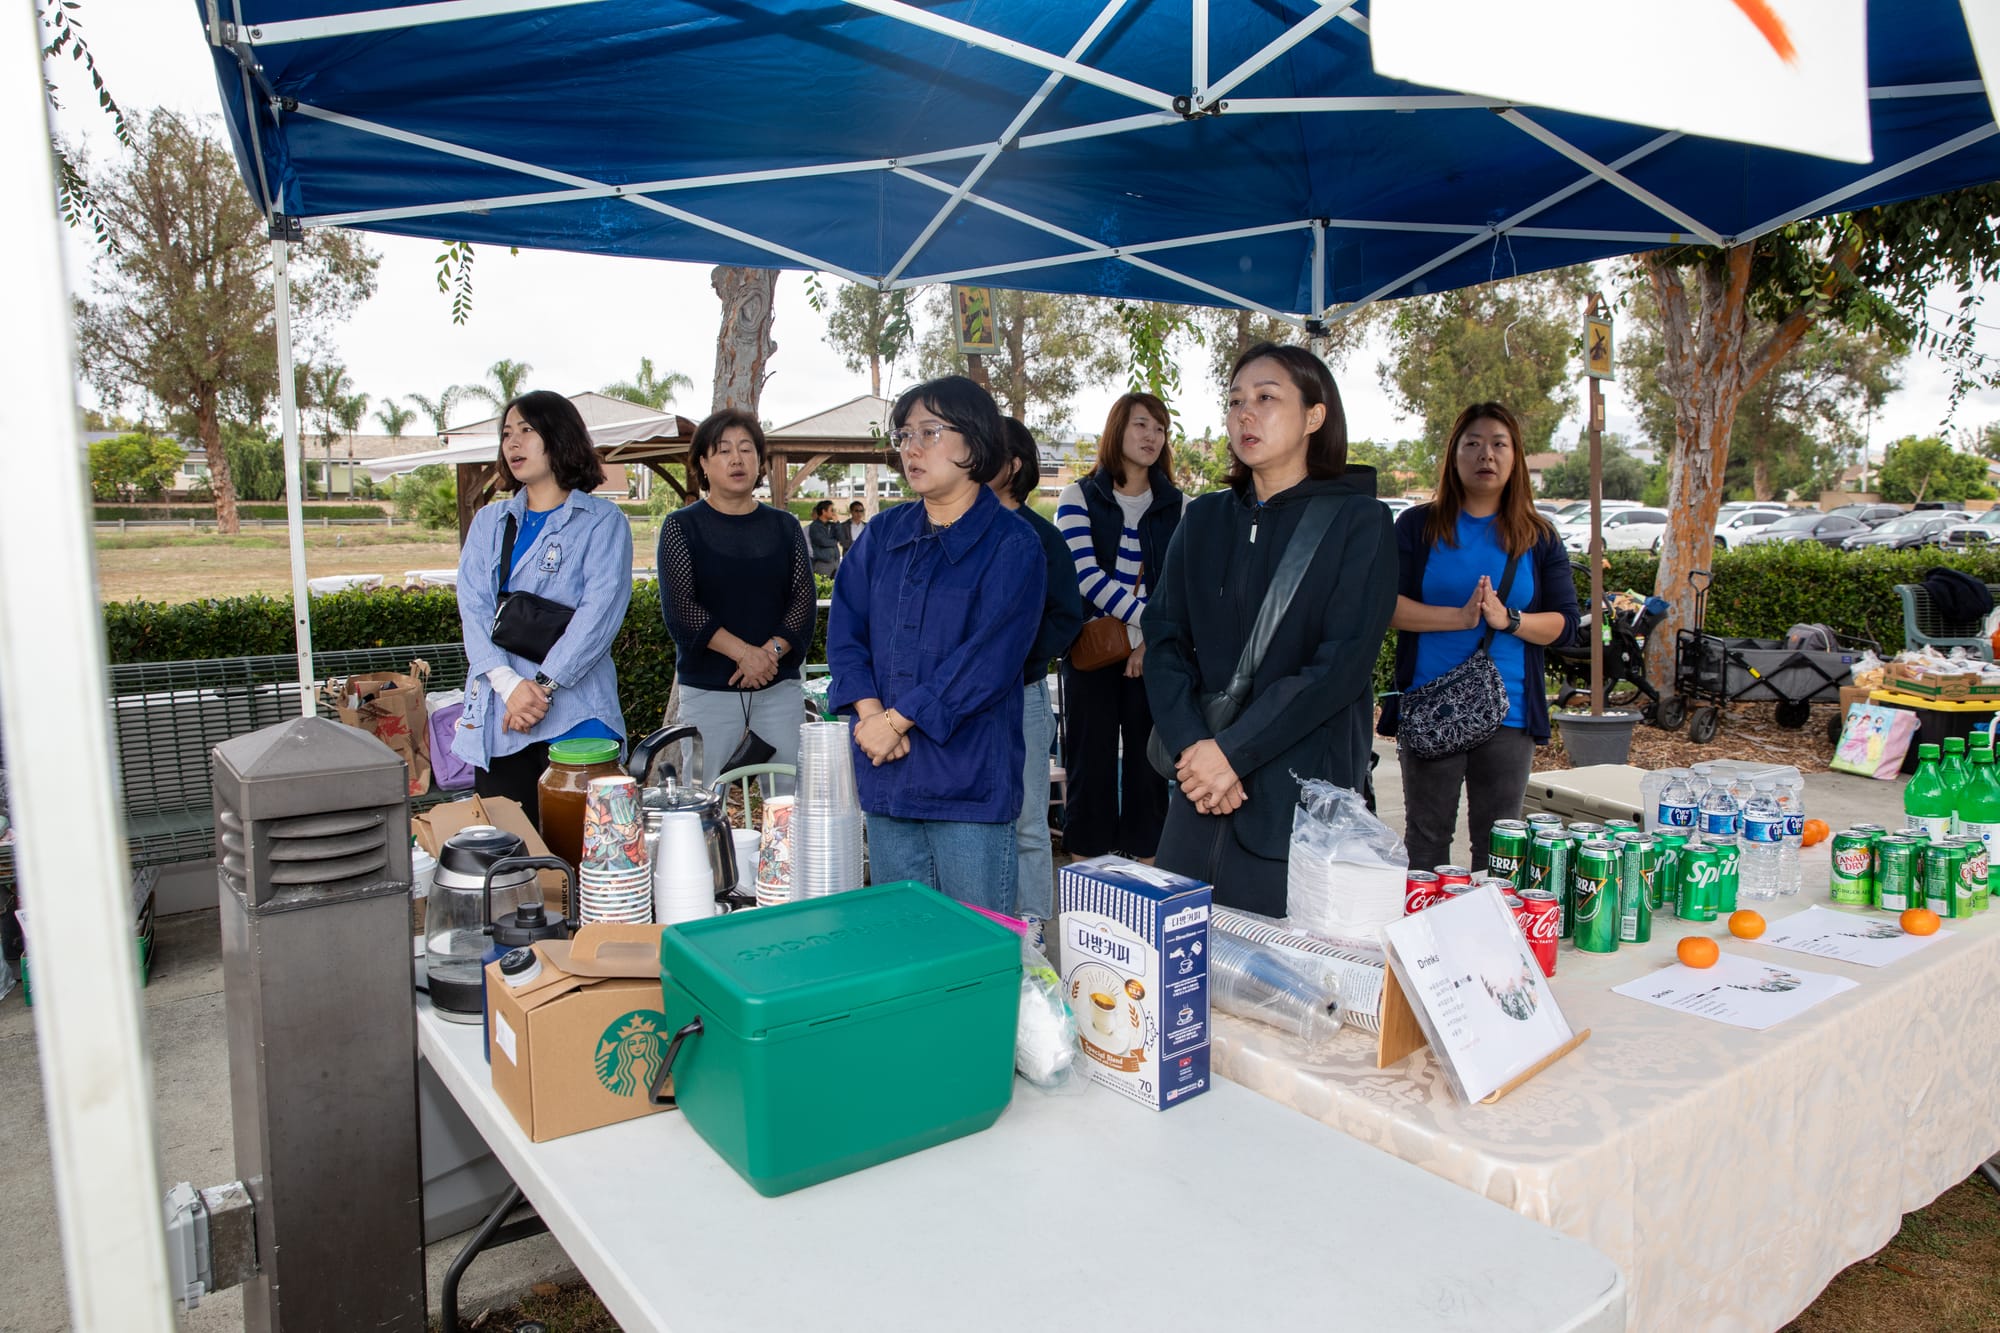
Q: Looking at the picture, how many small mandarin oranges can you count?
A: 5